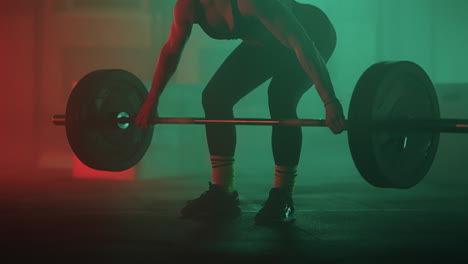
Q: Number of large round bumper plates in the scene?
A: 2